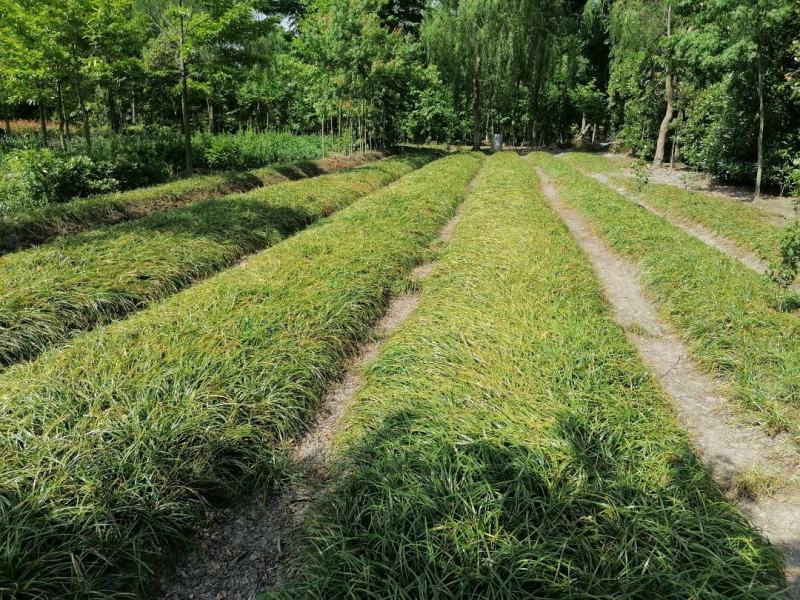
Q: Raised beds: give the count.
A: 6